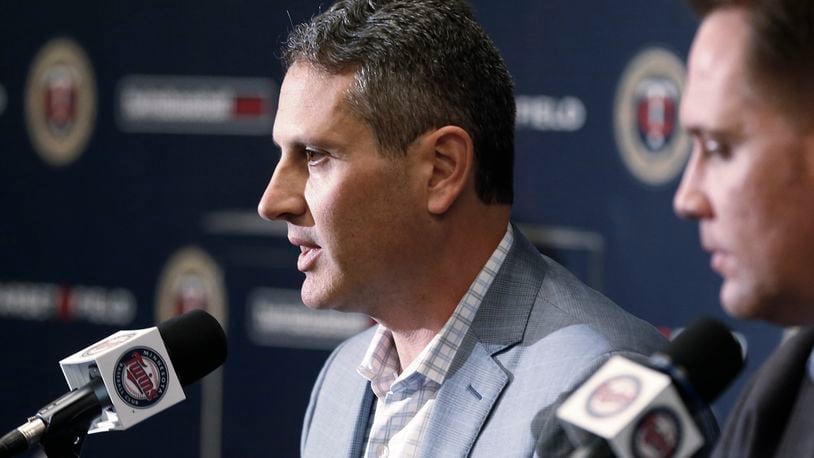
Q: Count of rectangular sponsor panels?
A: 2